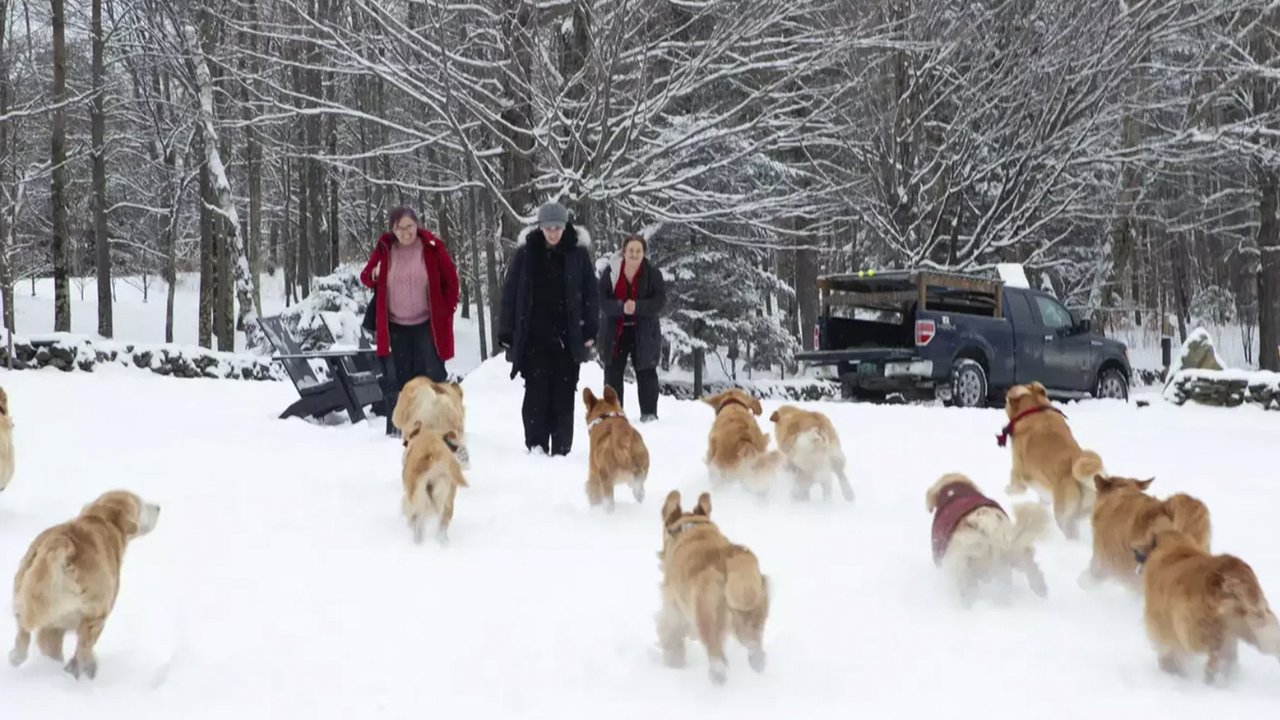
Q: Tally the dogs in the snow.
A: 12